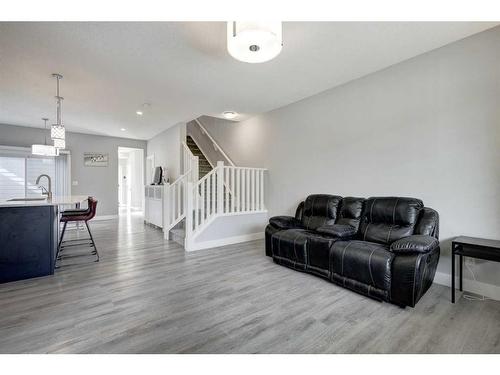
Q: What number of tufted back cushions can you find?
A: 3